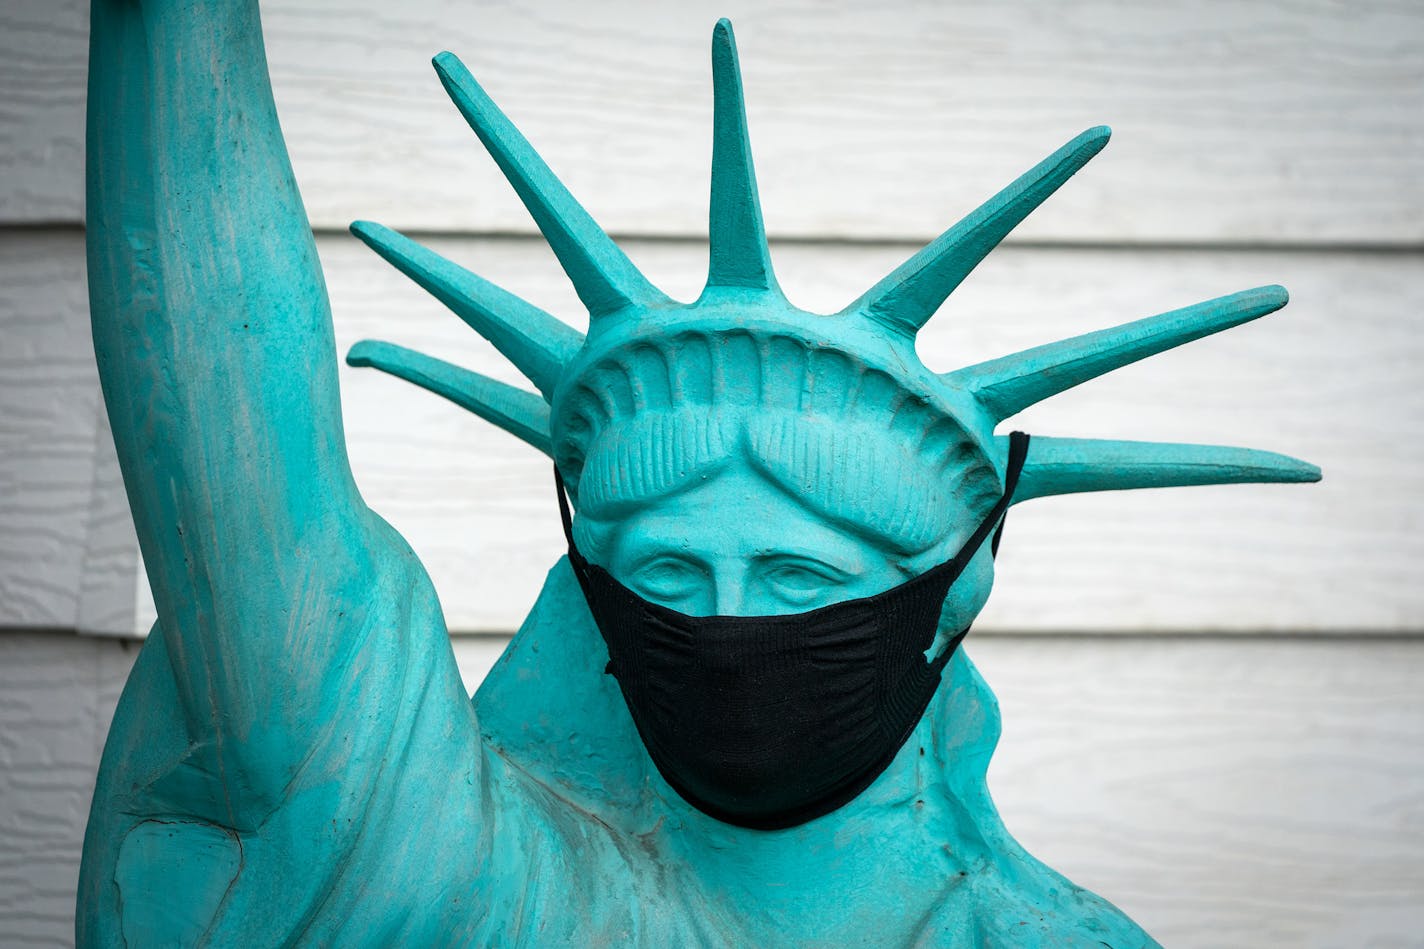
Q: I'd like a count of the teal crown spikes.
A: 7